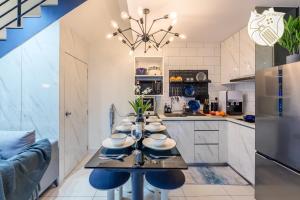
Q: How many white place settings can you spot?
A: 6